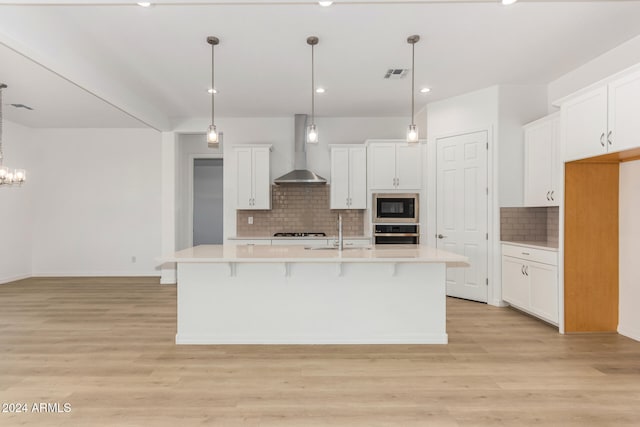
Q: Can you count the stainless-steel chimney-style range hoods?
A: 1